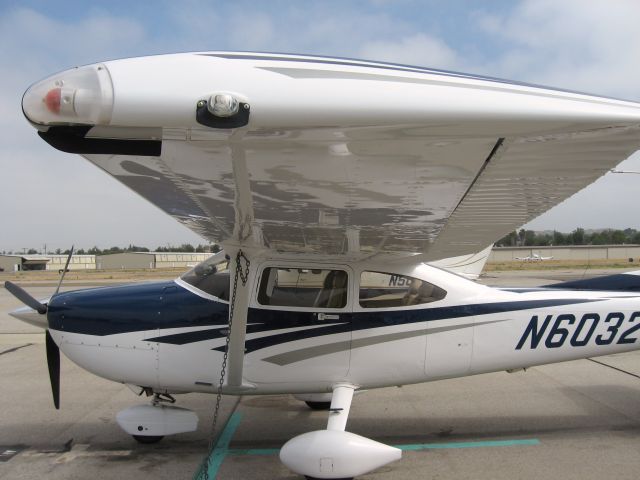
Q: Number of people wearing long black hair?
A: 0